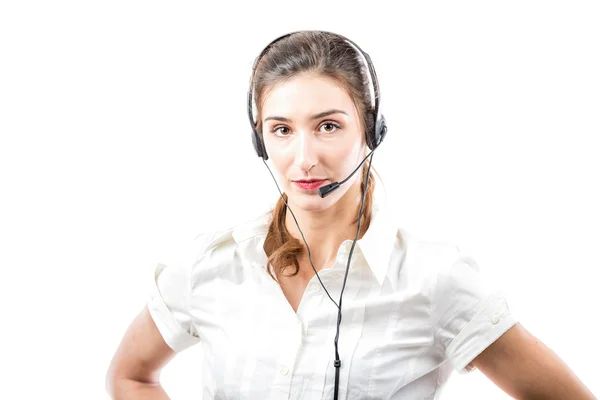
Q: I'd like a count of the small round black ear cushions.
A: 2